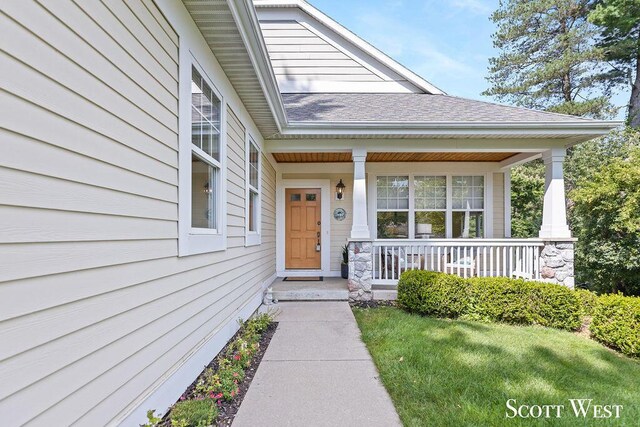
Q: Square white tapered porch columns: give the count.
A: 2